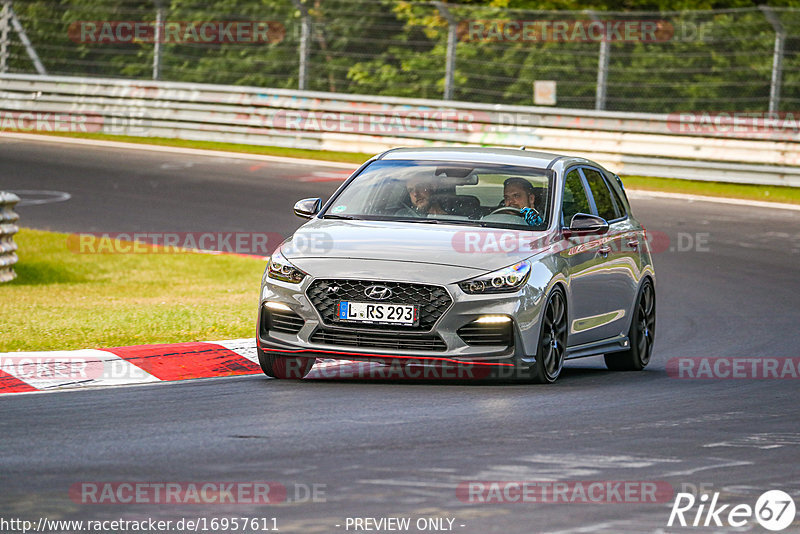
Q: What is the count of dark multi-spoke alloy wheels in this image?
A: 2